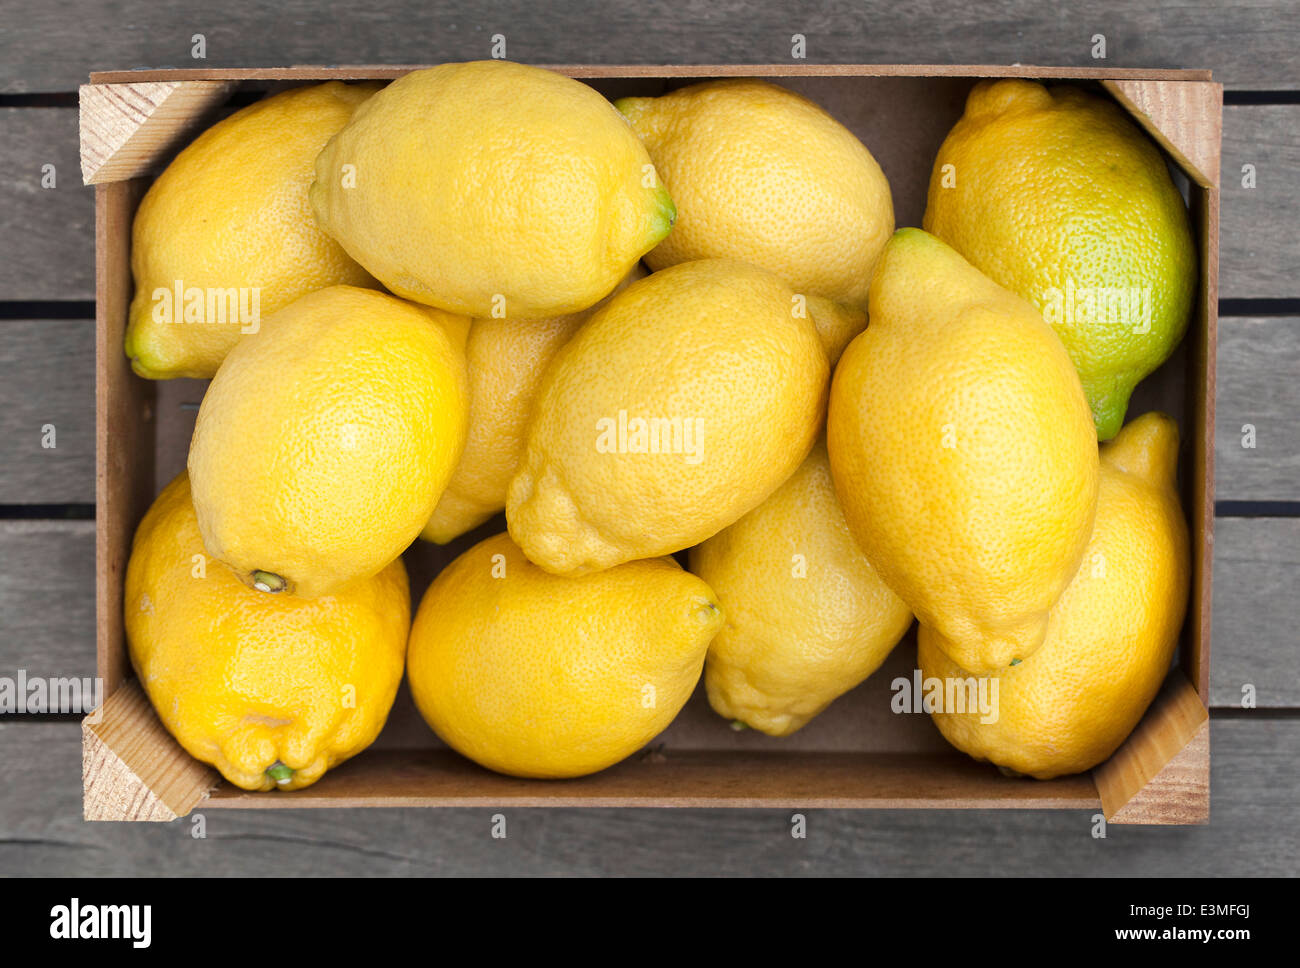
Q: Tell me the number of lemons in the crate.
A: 12